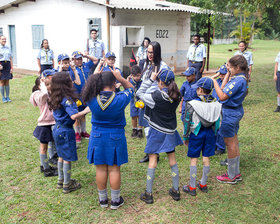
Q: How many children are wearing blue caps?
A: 8